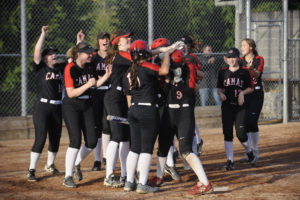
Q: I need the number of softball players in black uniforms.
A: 10